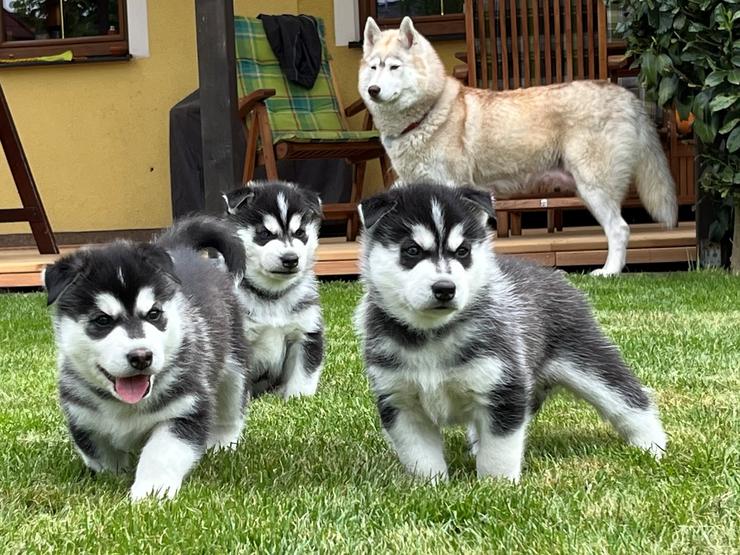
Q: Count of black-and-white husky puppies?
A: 3